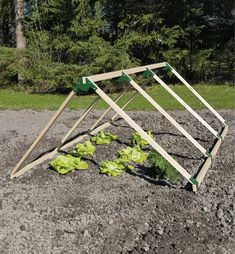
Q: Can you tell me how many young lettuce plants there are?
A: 6